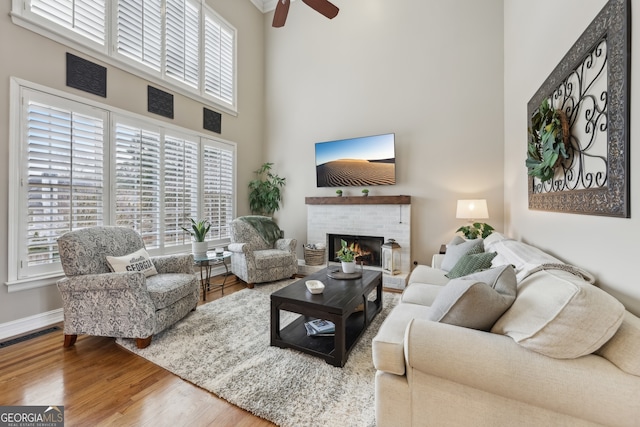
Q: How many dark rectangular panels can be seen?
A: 3